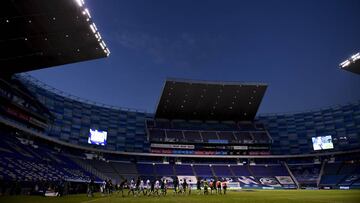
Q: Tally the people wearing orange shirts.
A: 3